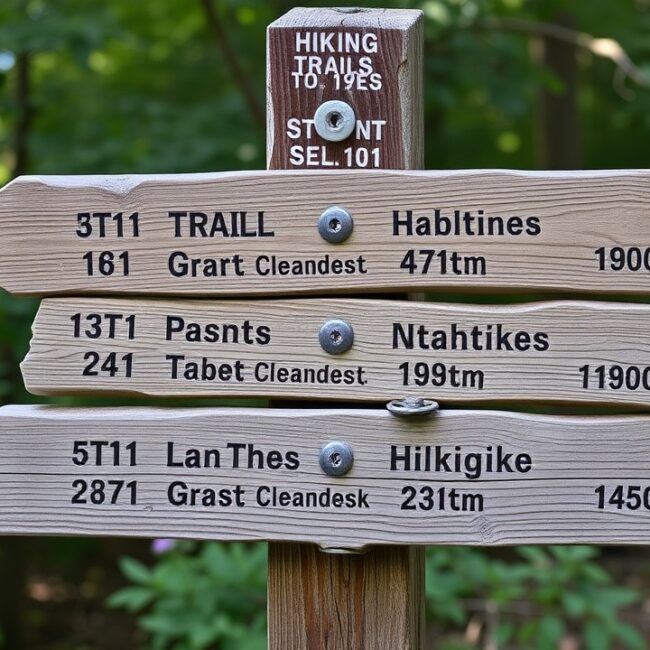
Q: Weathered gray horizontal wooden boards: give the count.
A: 3